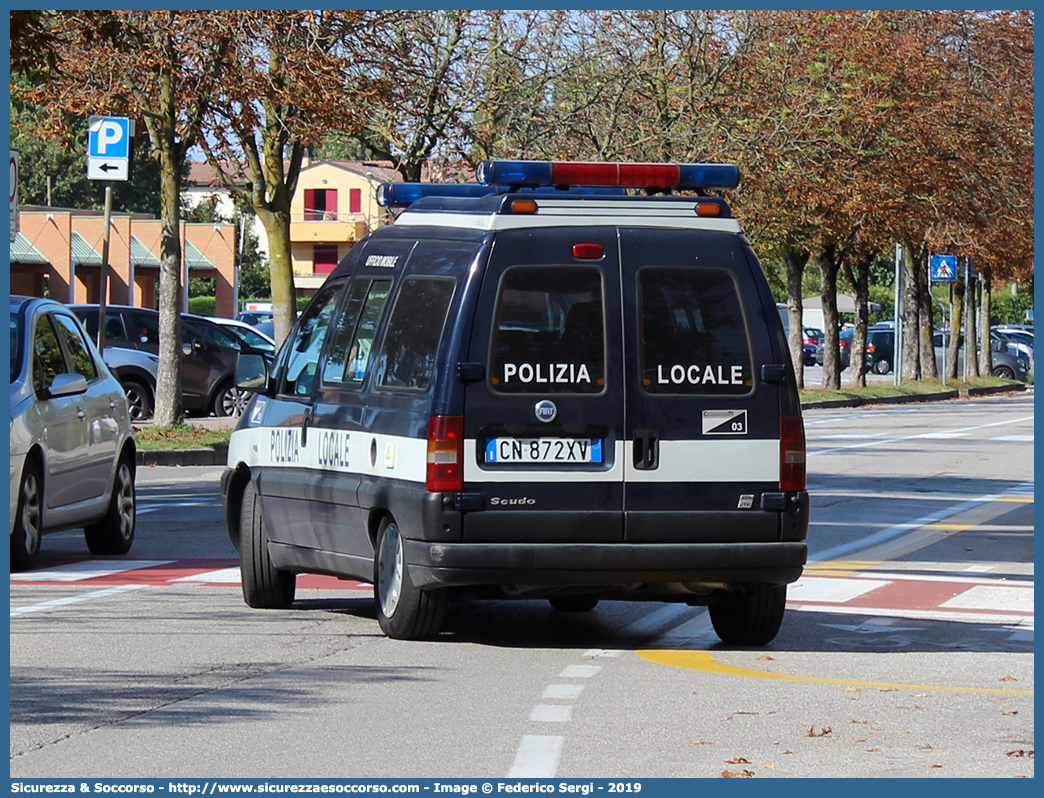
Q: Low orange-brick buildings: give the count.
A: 1